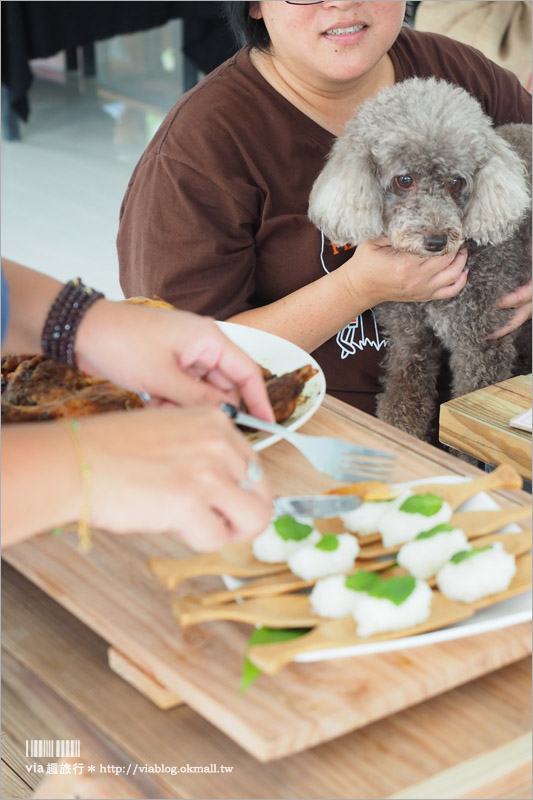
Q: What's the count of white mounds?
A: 8